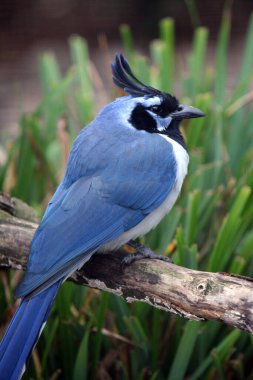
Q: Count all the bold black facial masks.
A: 1